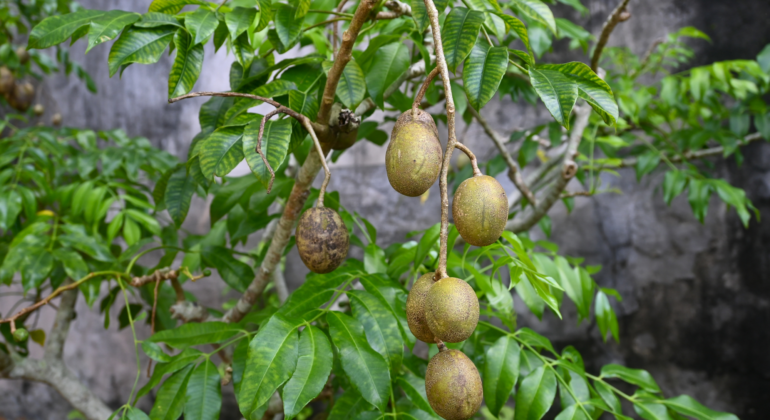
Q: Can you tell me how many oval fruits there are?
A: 6